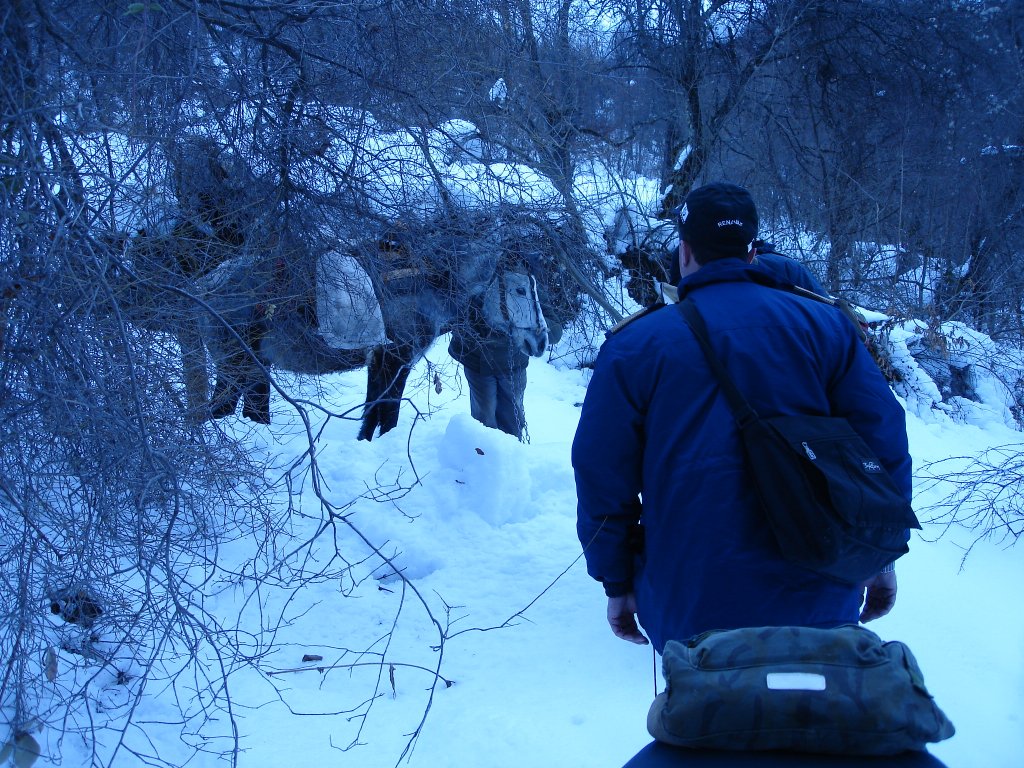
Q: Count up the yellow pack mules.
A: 0